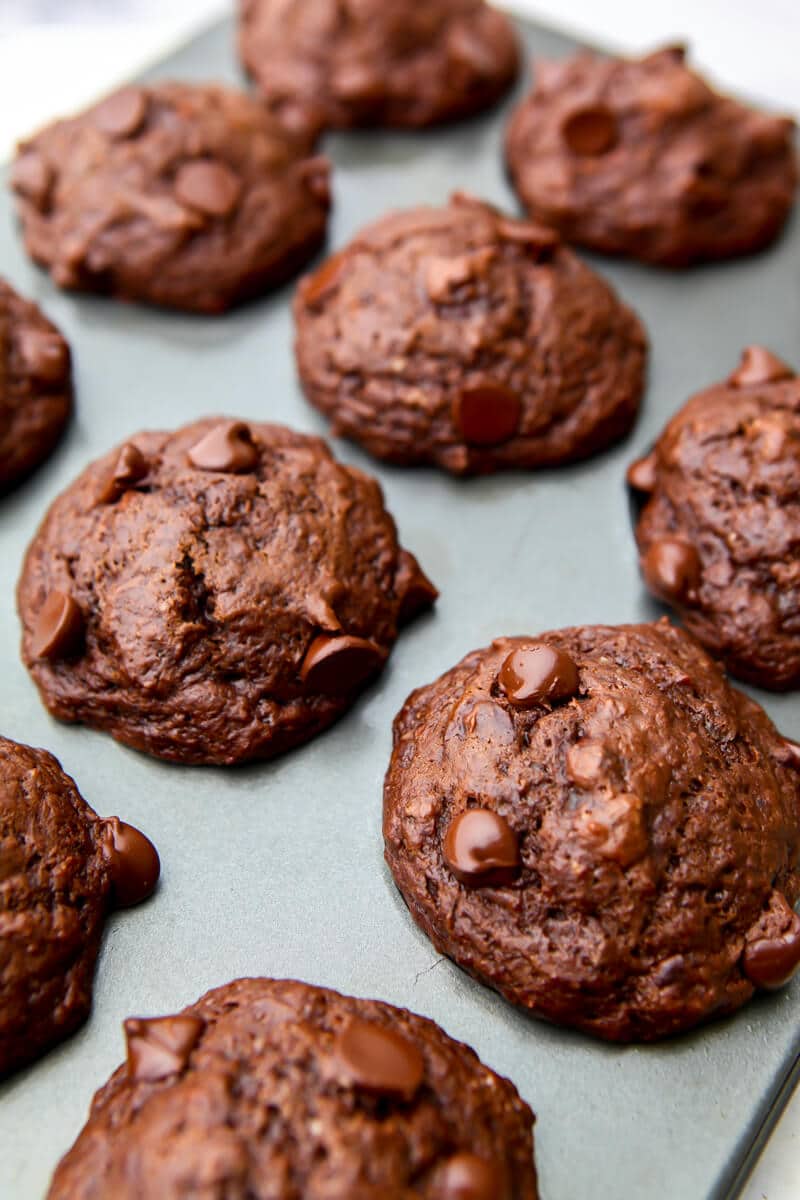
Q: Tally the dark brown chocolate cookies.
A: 10